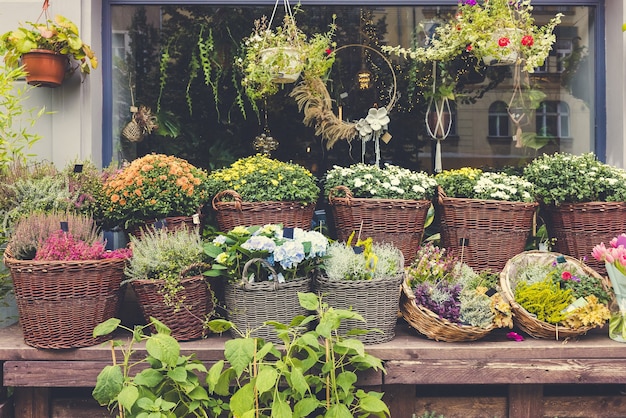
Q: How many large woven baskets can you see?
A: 11